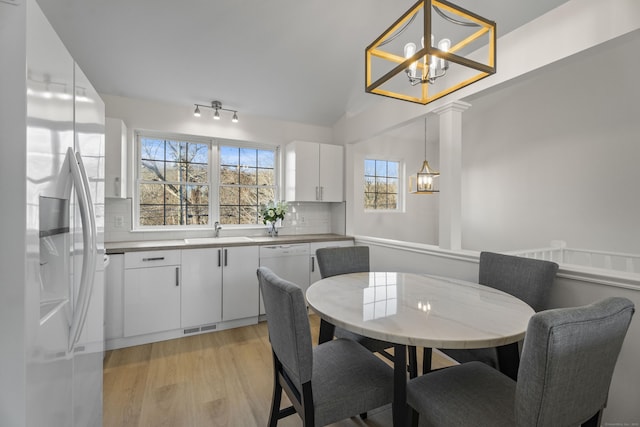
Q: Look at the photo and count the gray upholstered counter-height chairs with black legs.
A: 4